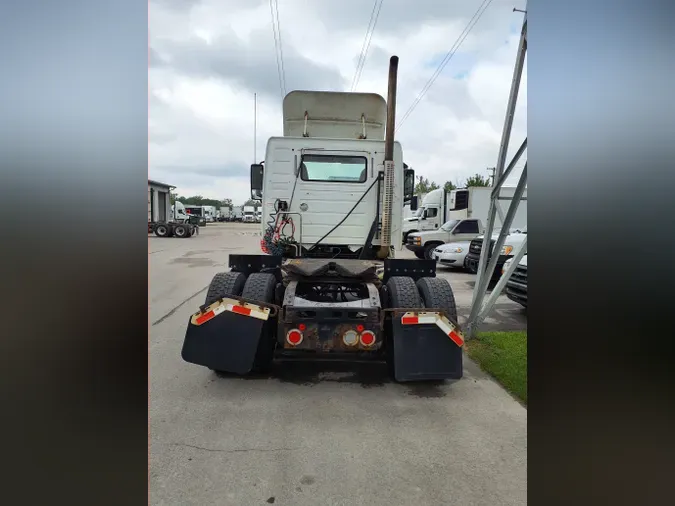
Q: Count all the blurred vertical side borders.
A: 2